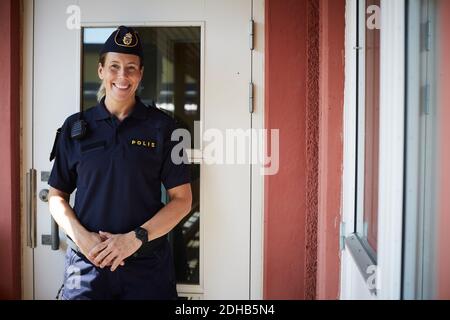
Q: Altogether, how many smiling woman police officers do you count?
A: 1